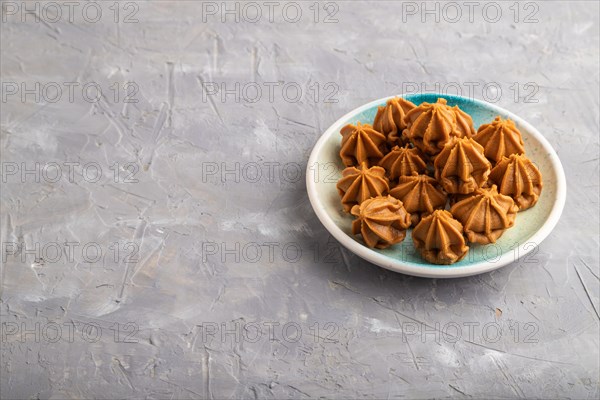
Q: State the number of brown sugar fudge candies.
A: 13